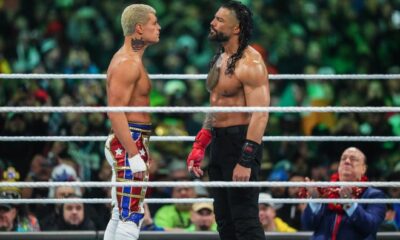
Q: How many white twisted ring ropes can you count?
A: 5